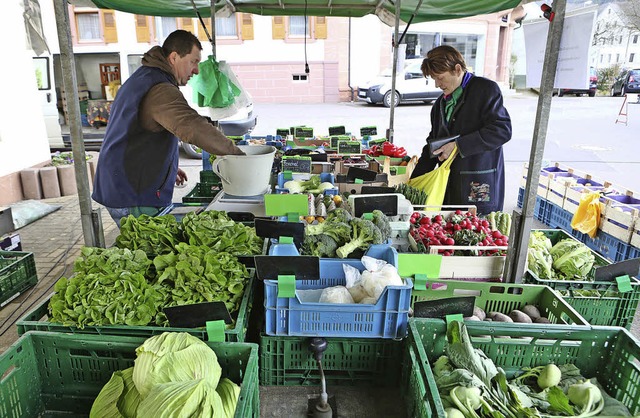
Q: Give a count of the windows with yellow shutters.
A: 4